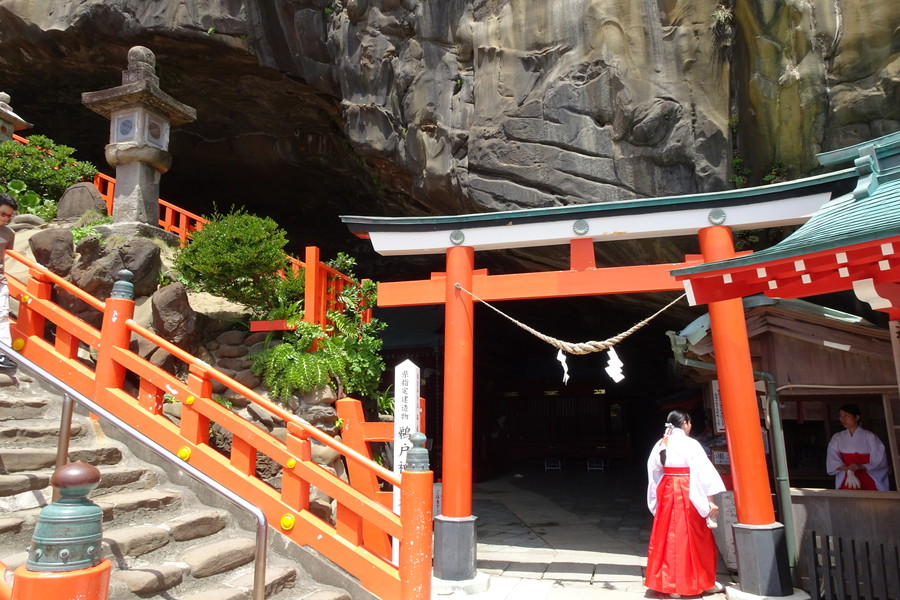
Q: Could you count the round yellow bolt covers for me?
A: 6